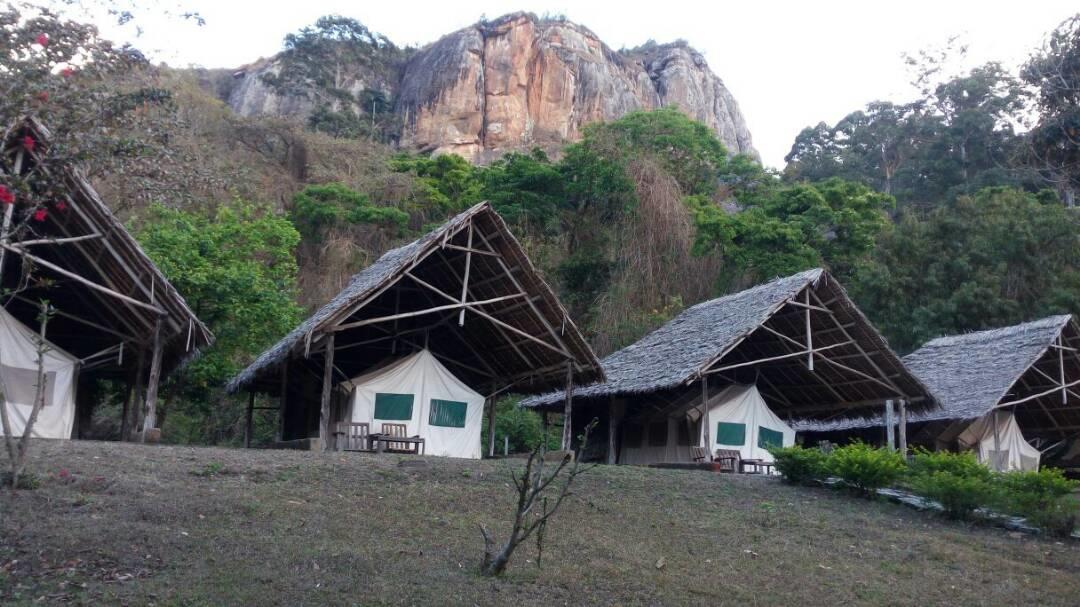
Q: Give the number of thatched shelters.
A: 4